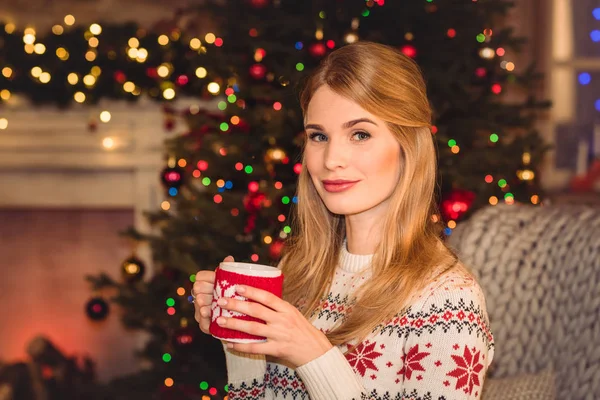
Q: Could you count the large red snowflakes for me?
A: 3